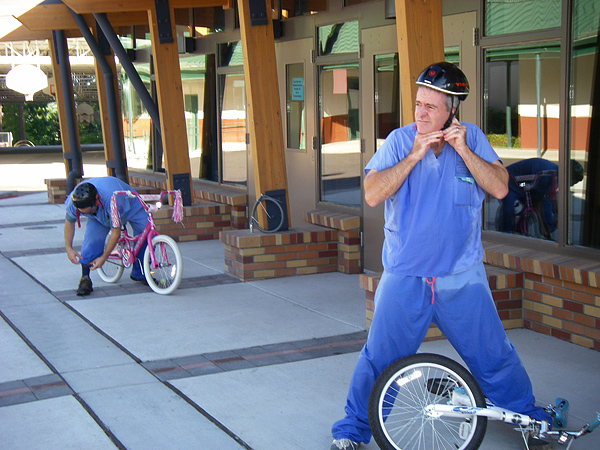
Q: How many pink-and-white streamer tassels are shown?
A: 2